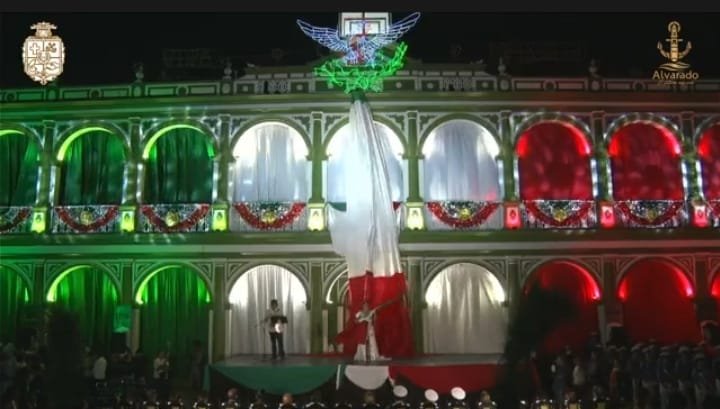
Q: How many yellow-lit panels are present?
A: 5